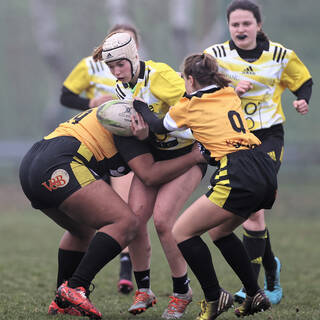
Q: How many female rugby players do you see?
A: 5